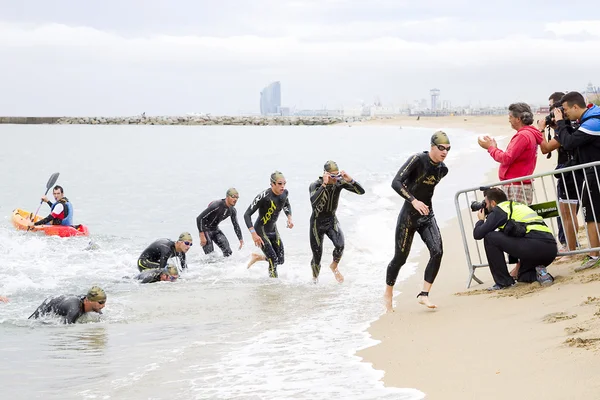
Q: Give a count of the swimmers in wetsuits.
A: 7